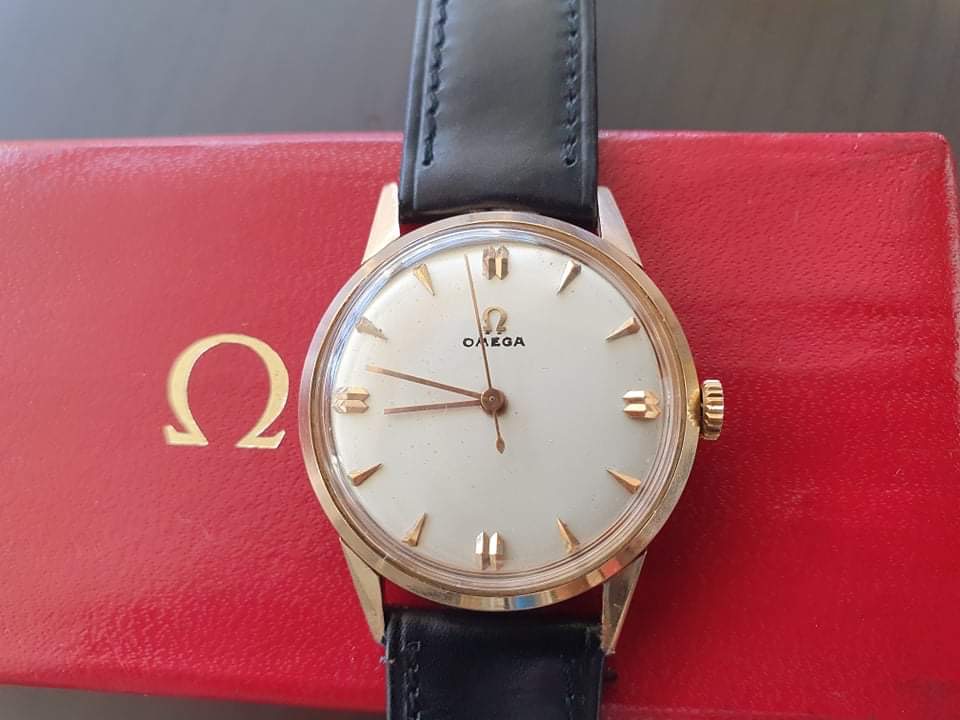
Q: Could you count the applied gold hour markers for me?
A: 12